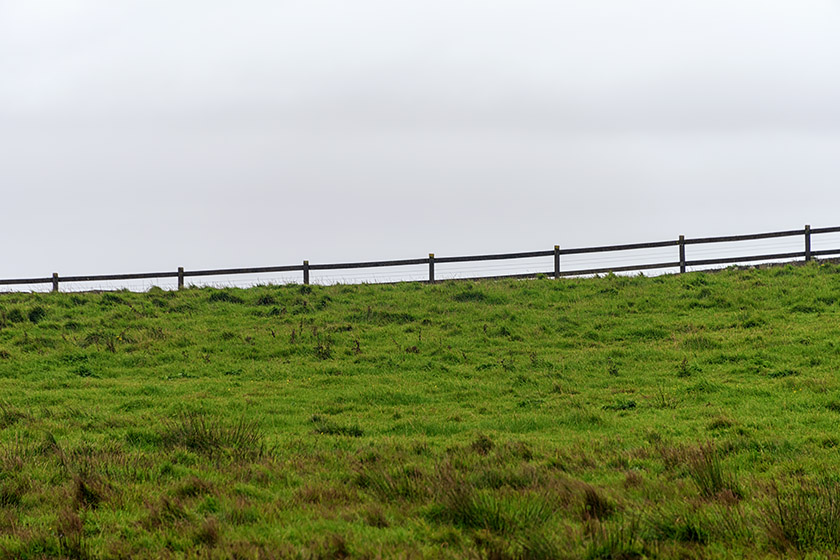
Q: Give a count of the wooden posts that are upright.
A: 7